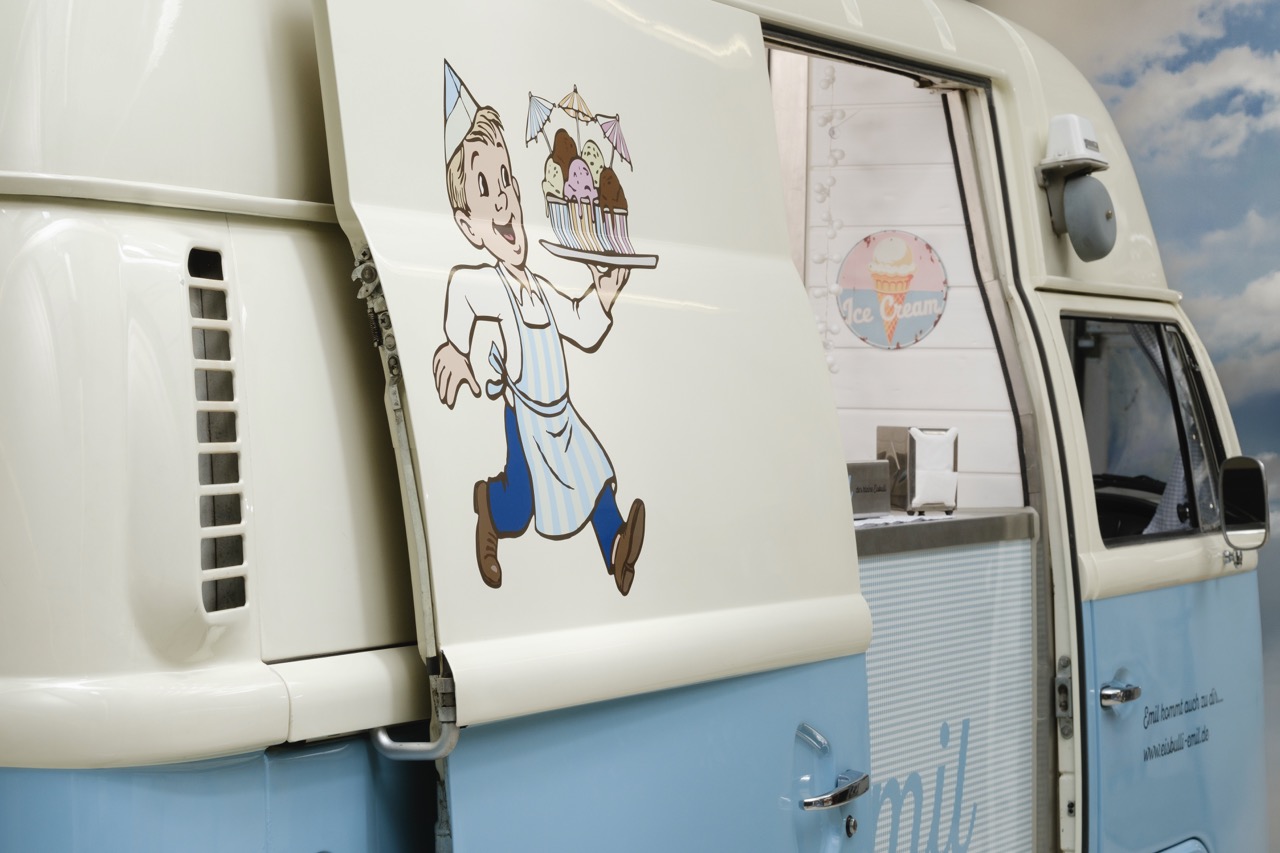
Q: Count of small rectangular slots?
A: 9